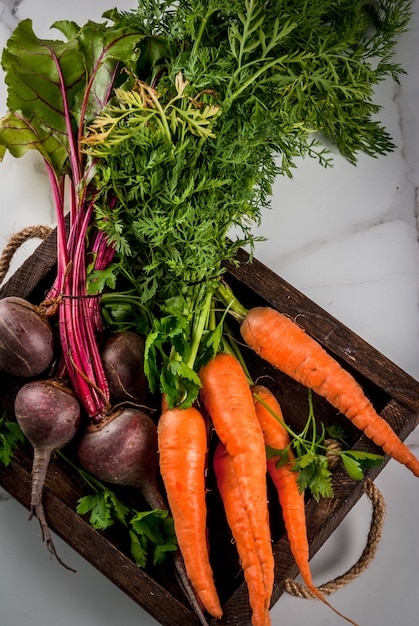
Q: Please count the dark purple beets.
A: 4